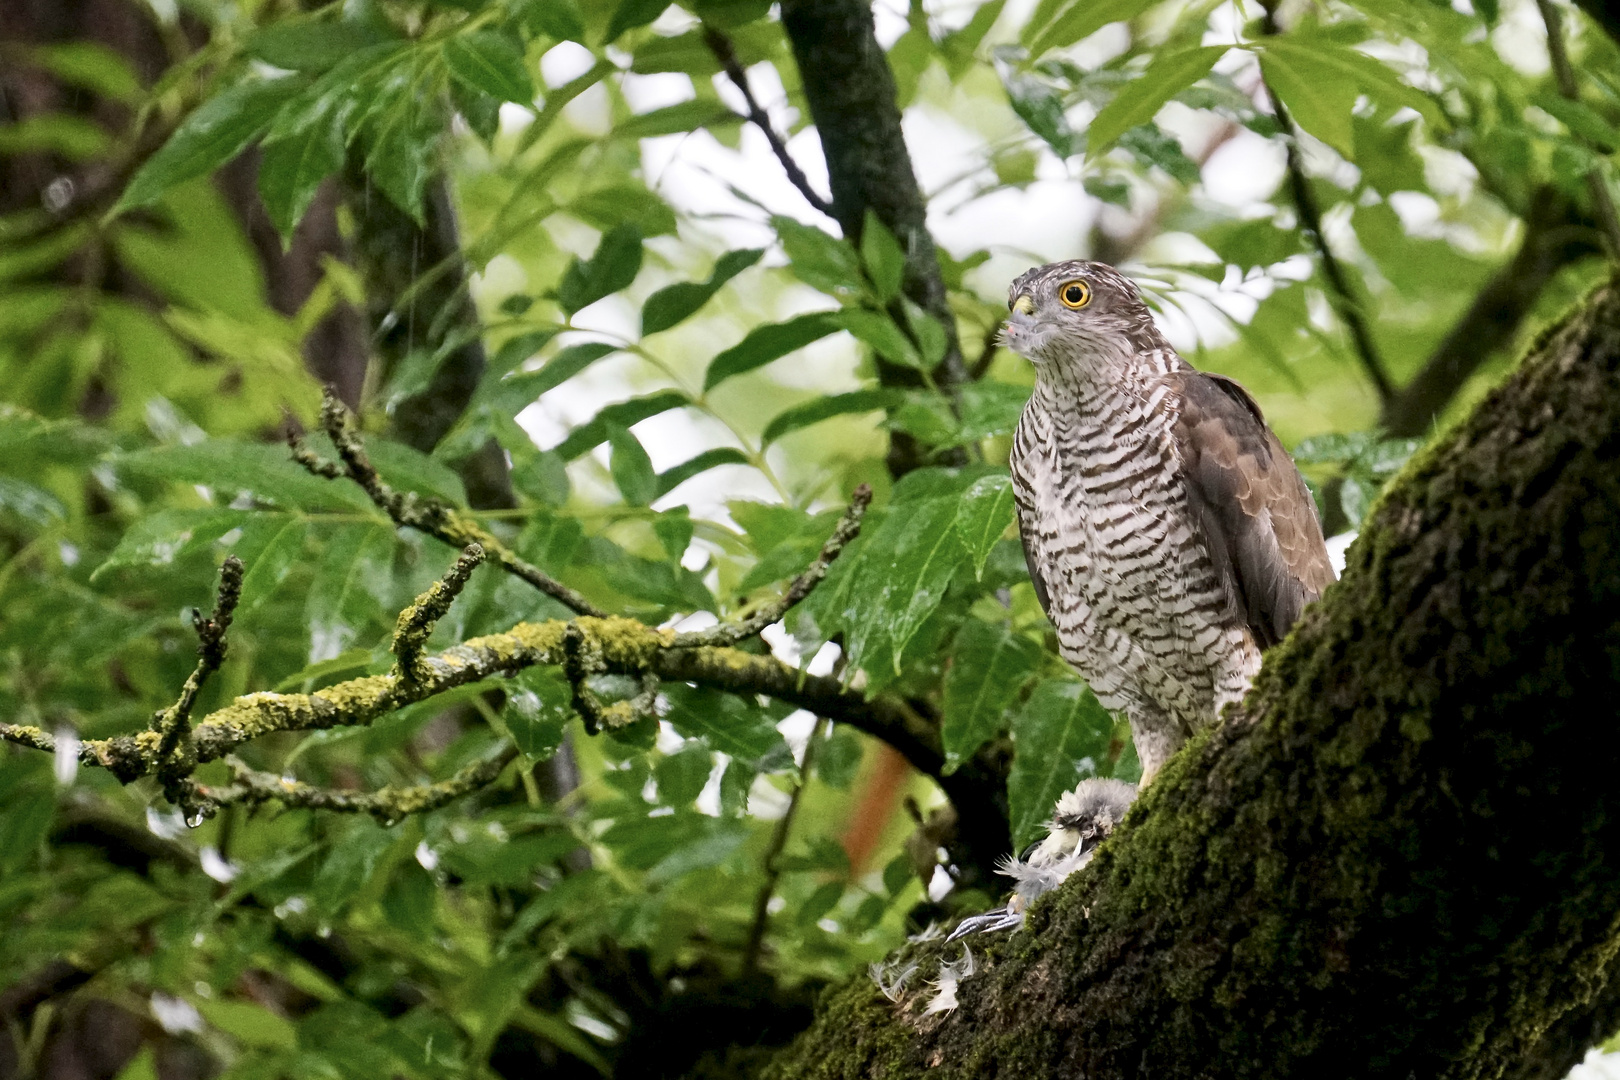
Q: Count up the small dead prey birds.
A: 1